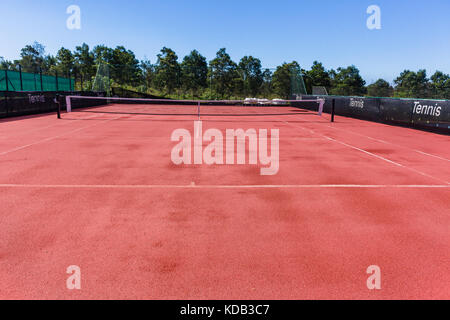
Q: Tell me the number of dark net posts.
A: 2